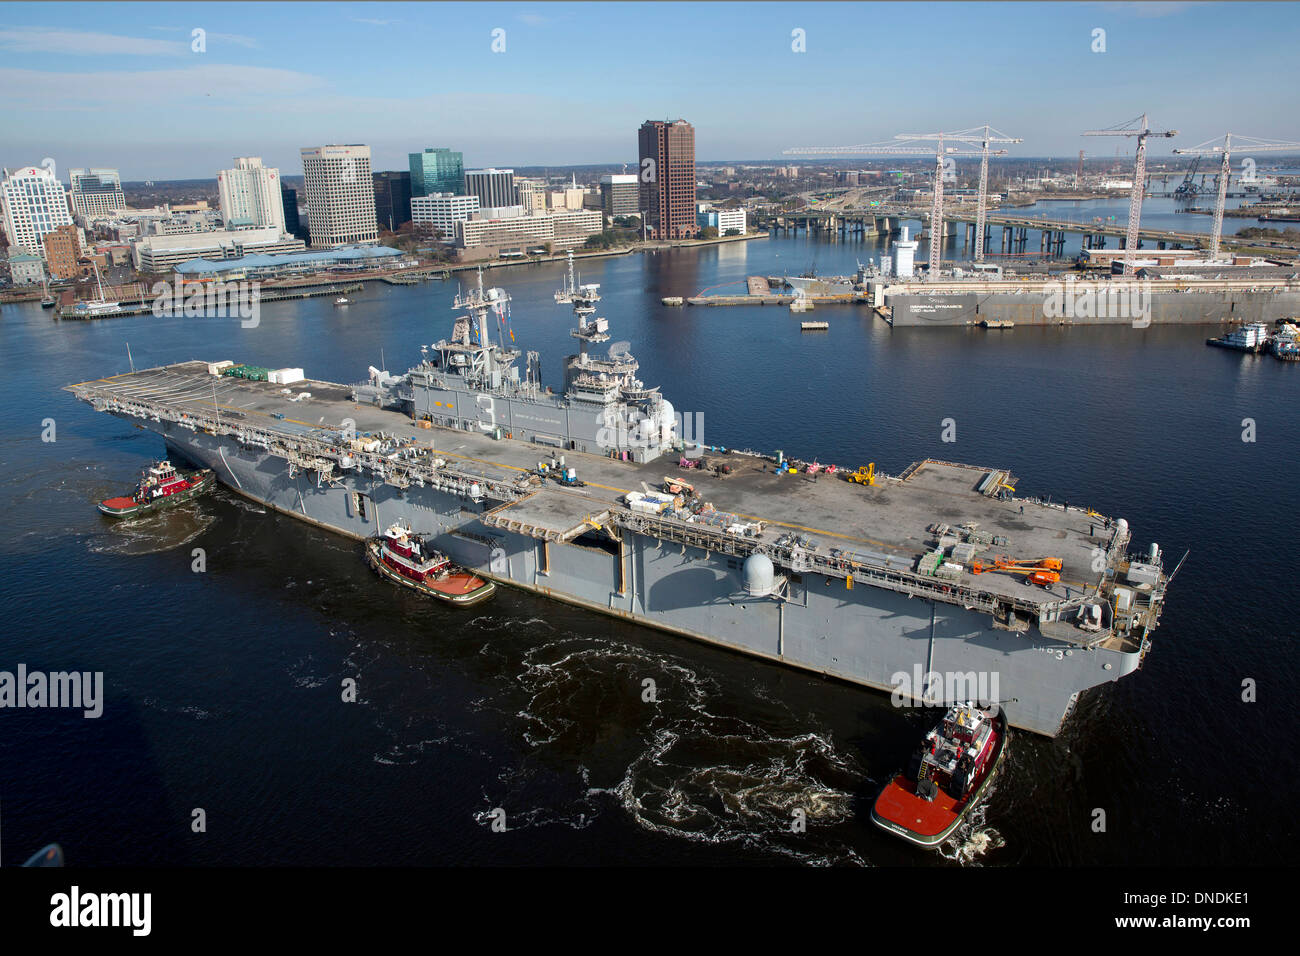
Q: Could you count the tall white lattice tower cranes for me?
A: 4